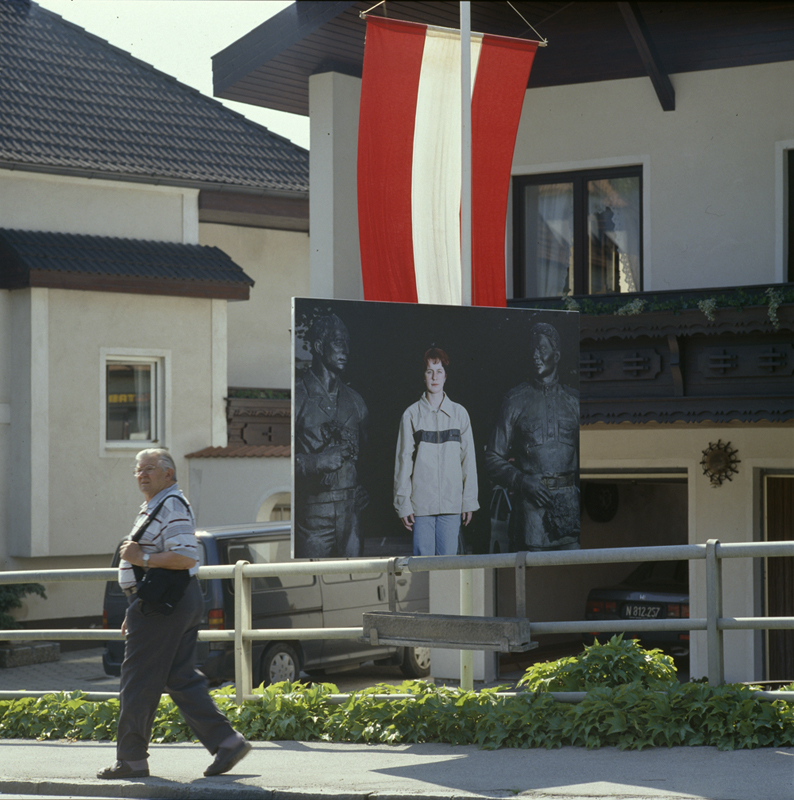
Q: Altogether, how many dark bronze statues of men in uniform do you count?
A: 2